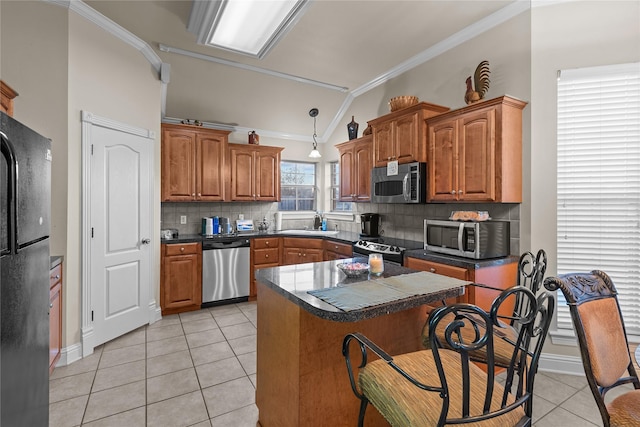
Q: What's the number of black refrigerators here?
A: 1